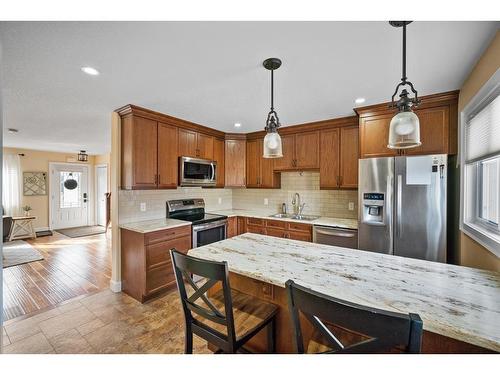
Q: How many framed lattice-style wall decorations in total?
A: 1